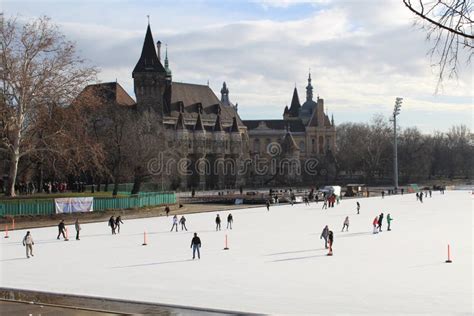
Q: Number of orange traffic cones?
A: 7